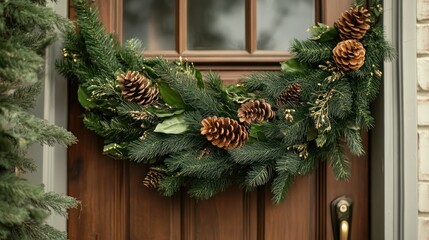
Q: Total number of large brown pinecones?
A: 5